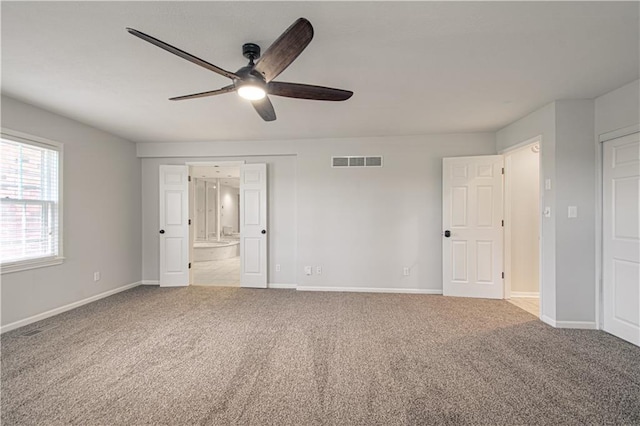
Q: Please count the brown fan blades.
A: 5